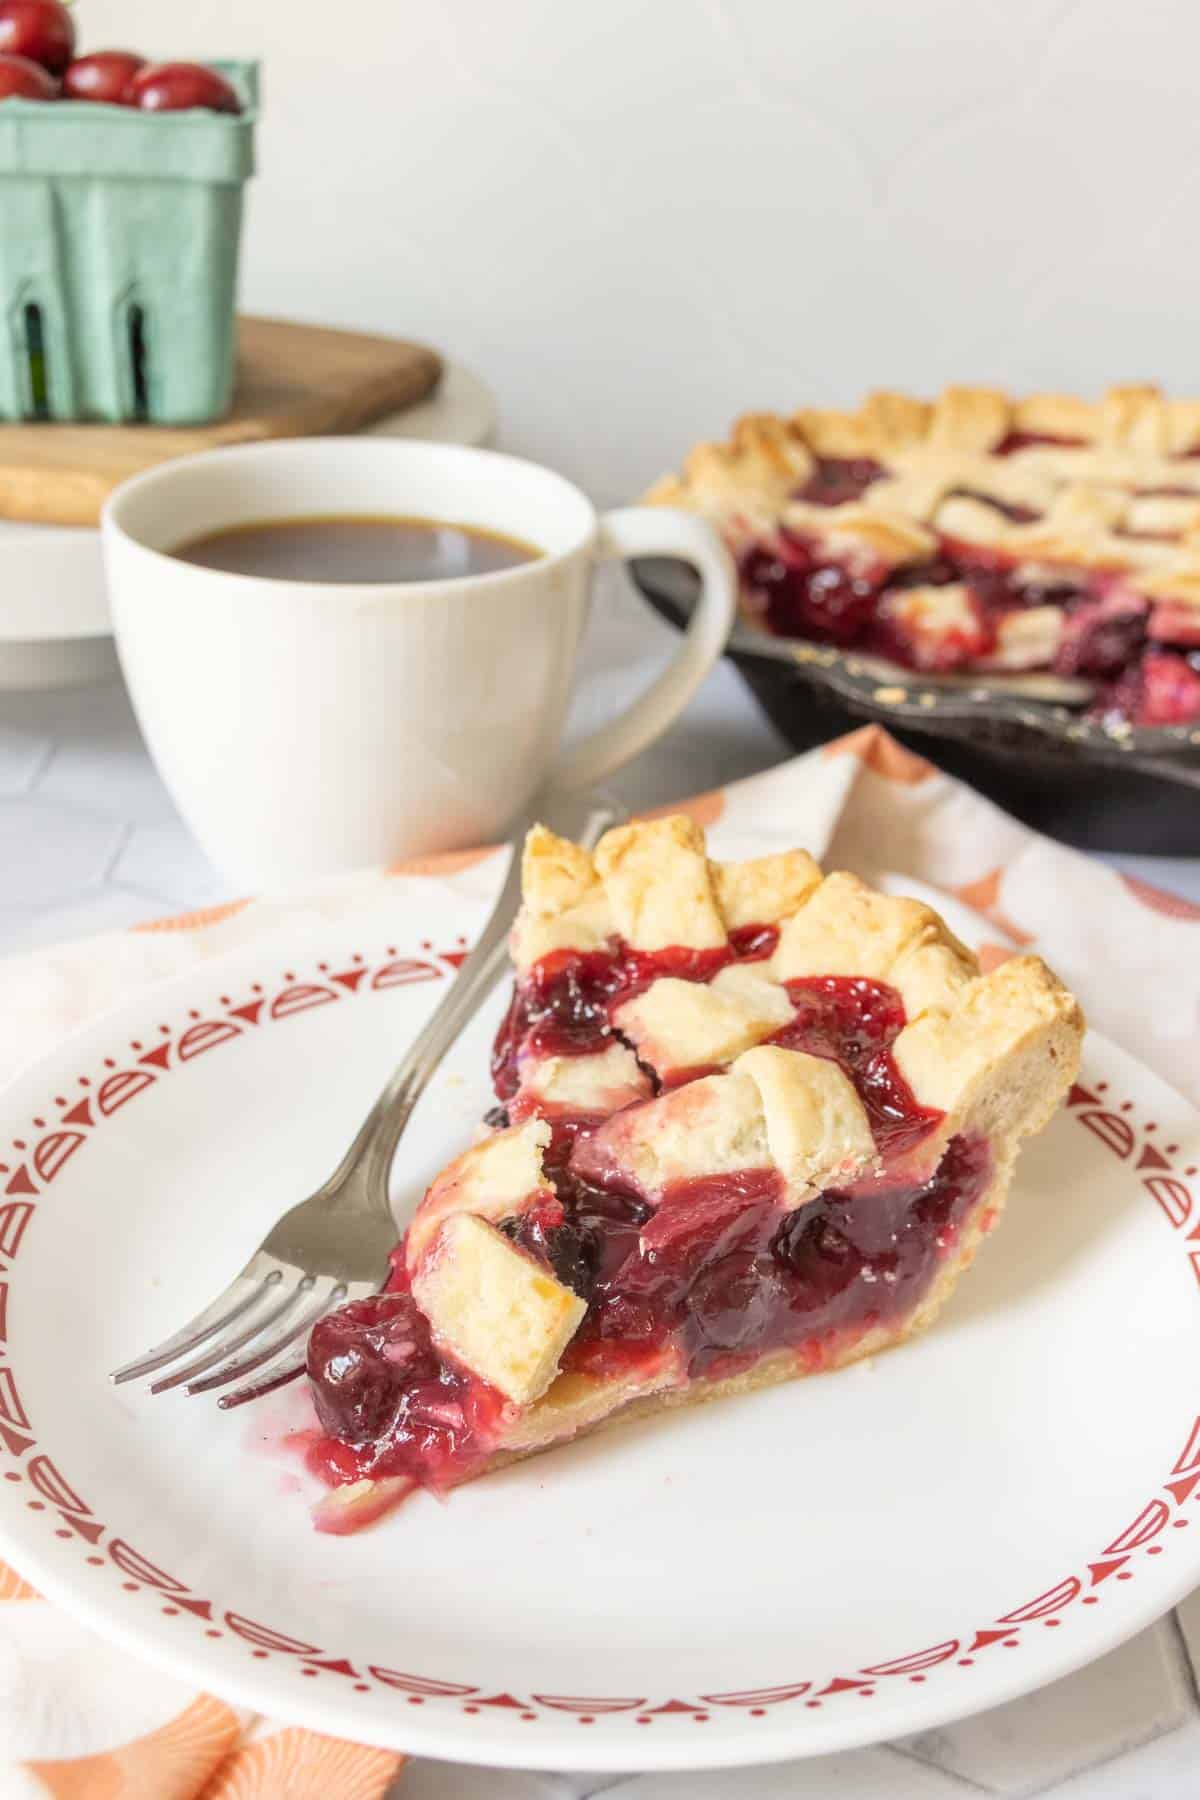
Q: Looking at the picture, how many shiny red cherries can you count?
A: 4